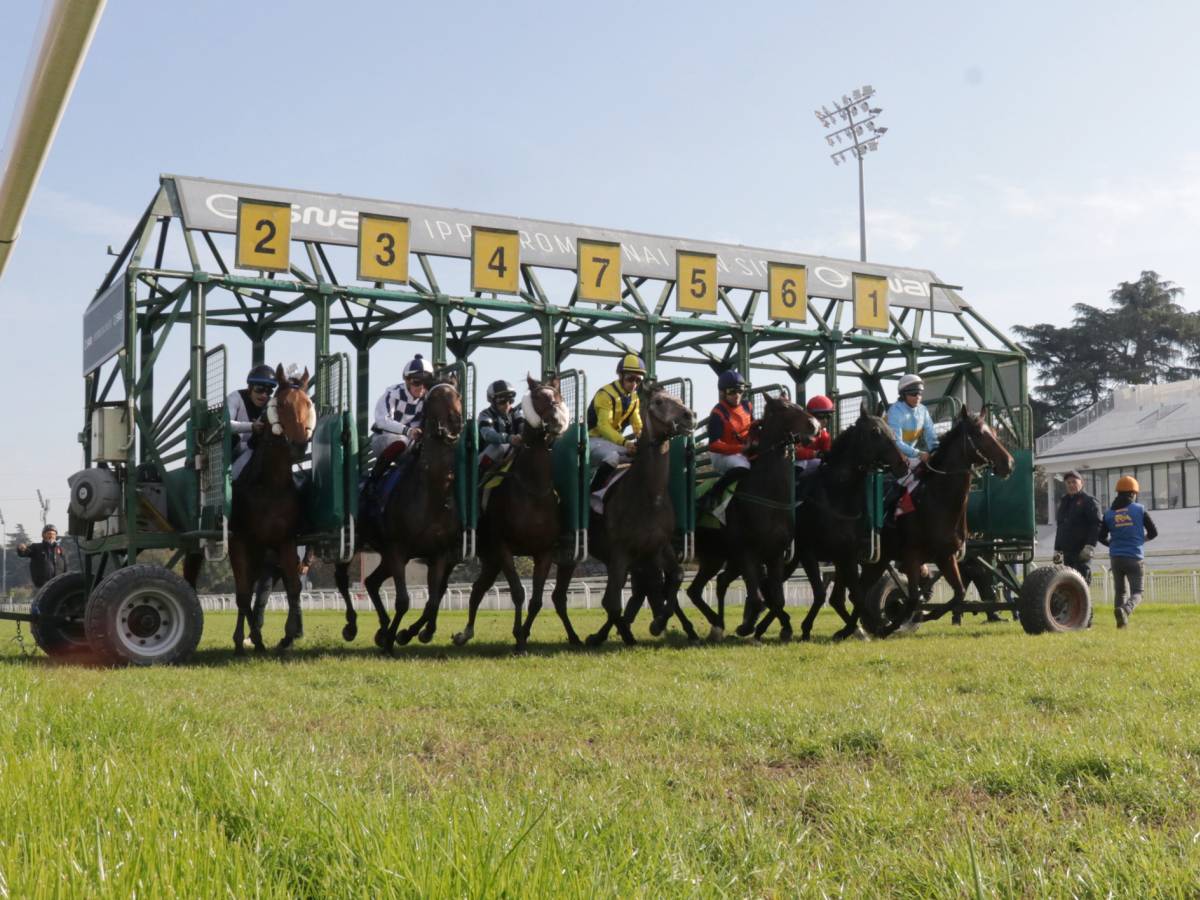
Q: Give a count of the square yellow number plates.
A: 7